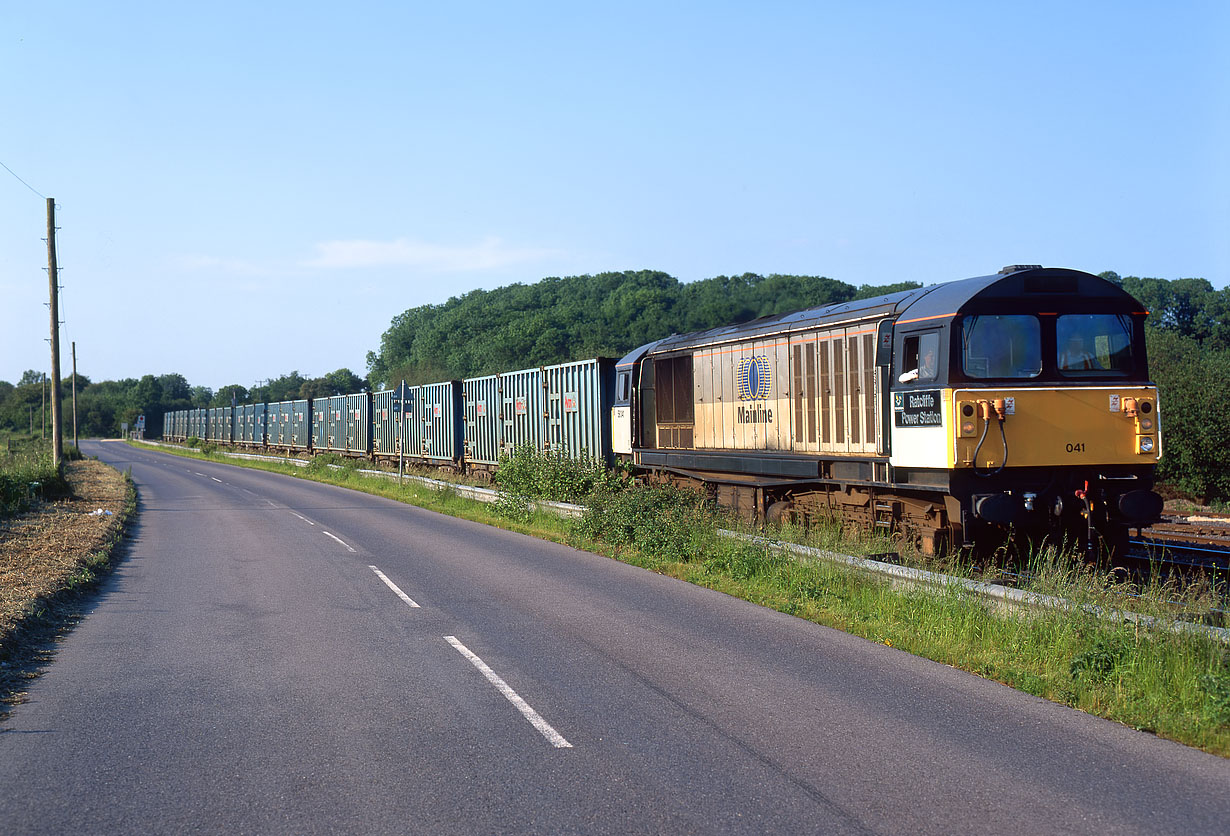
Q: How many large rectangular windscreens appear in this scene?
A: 2